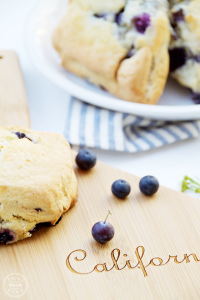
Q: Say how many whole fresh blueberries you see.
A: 4